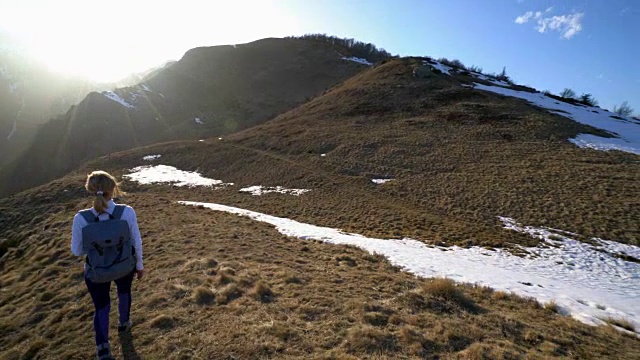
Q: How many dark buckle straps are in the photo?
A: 2